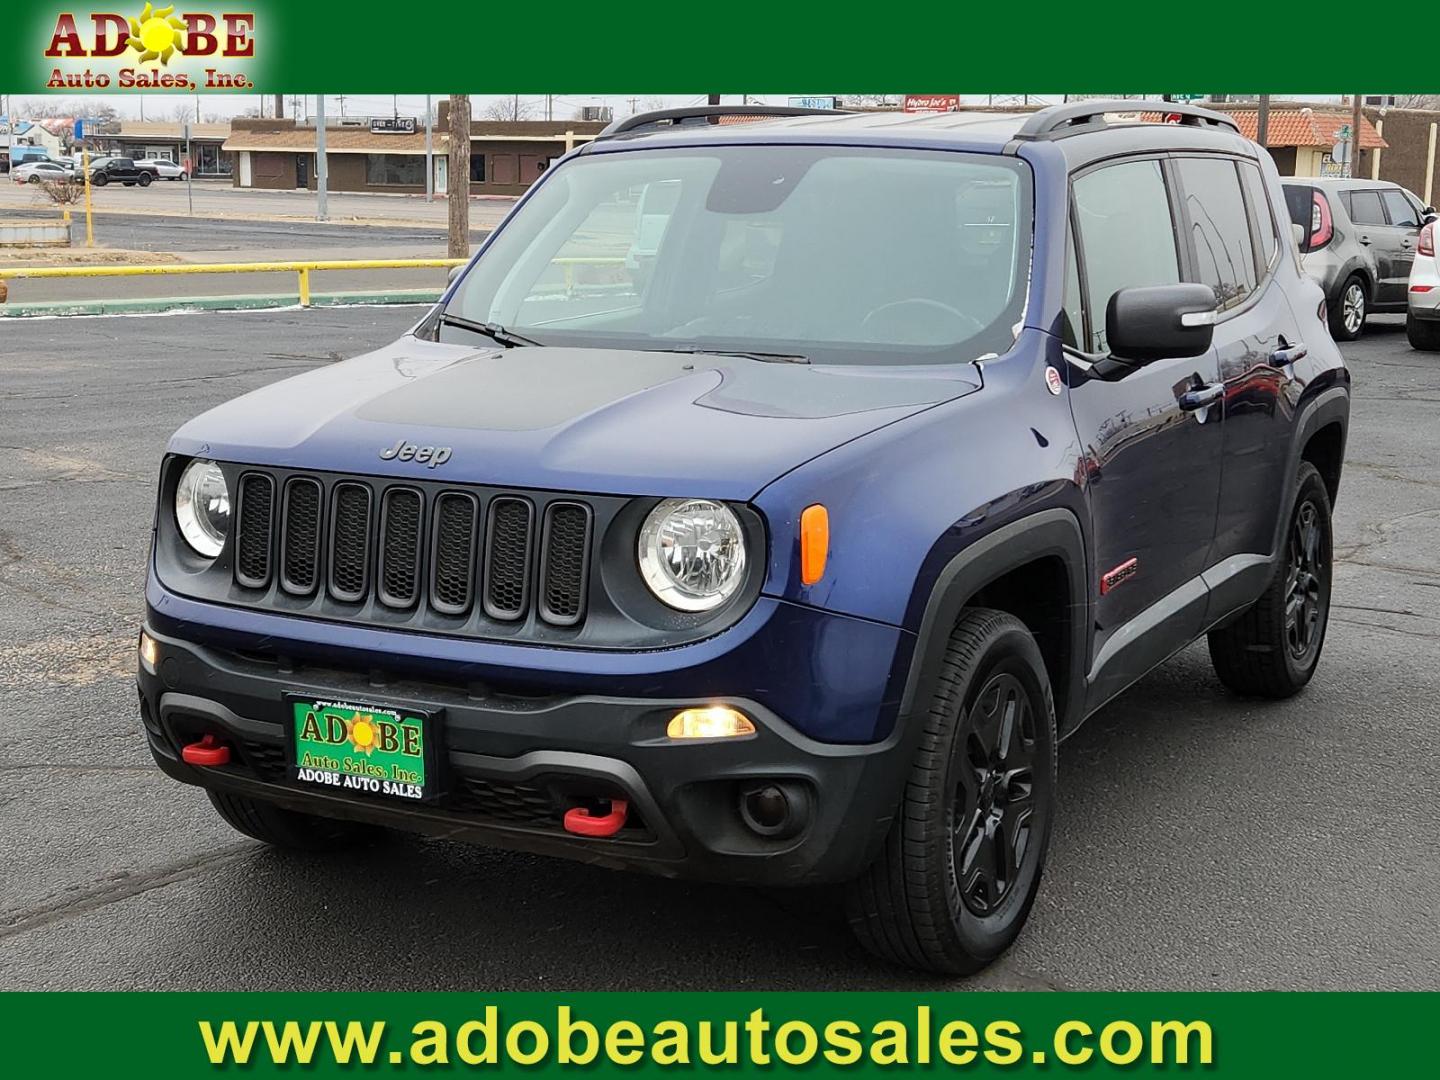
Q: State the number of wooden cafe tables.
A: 0